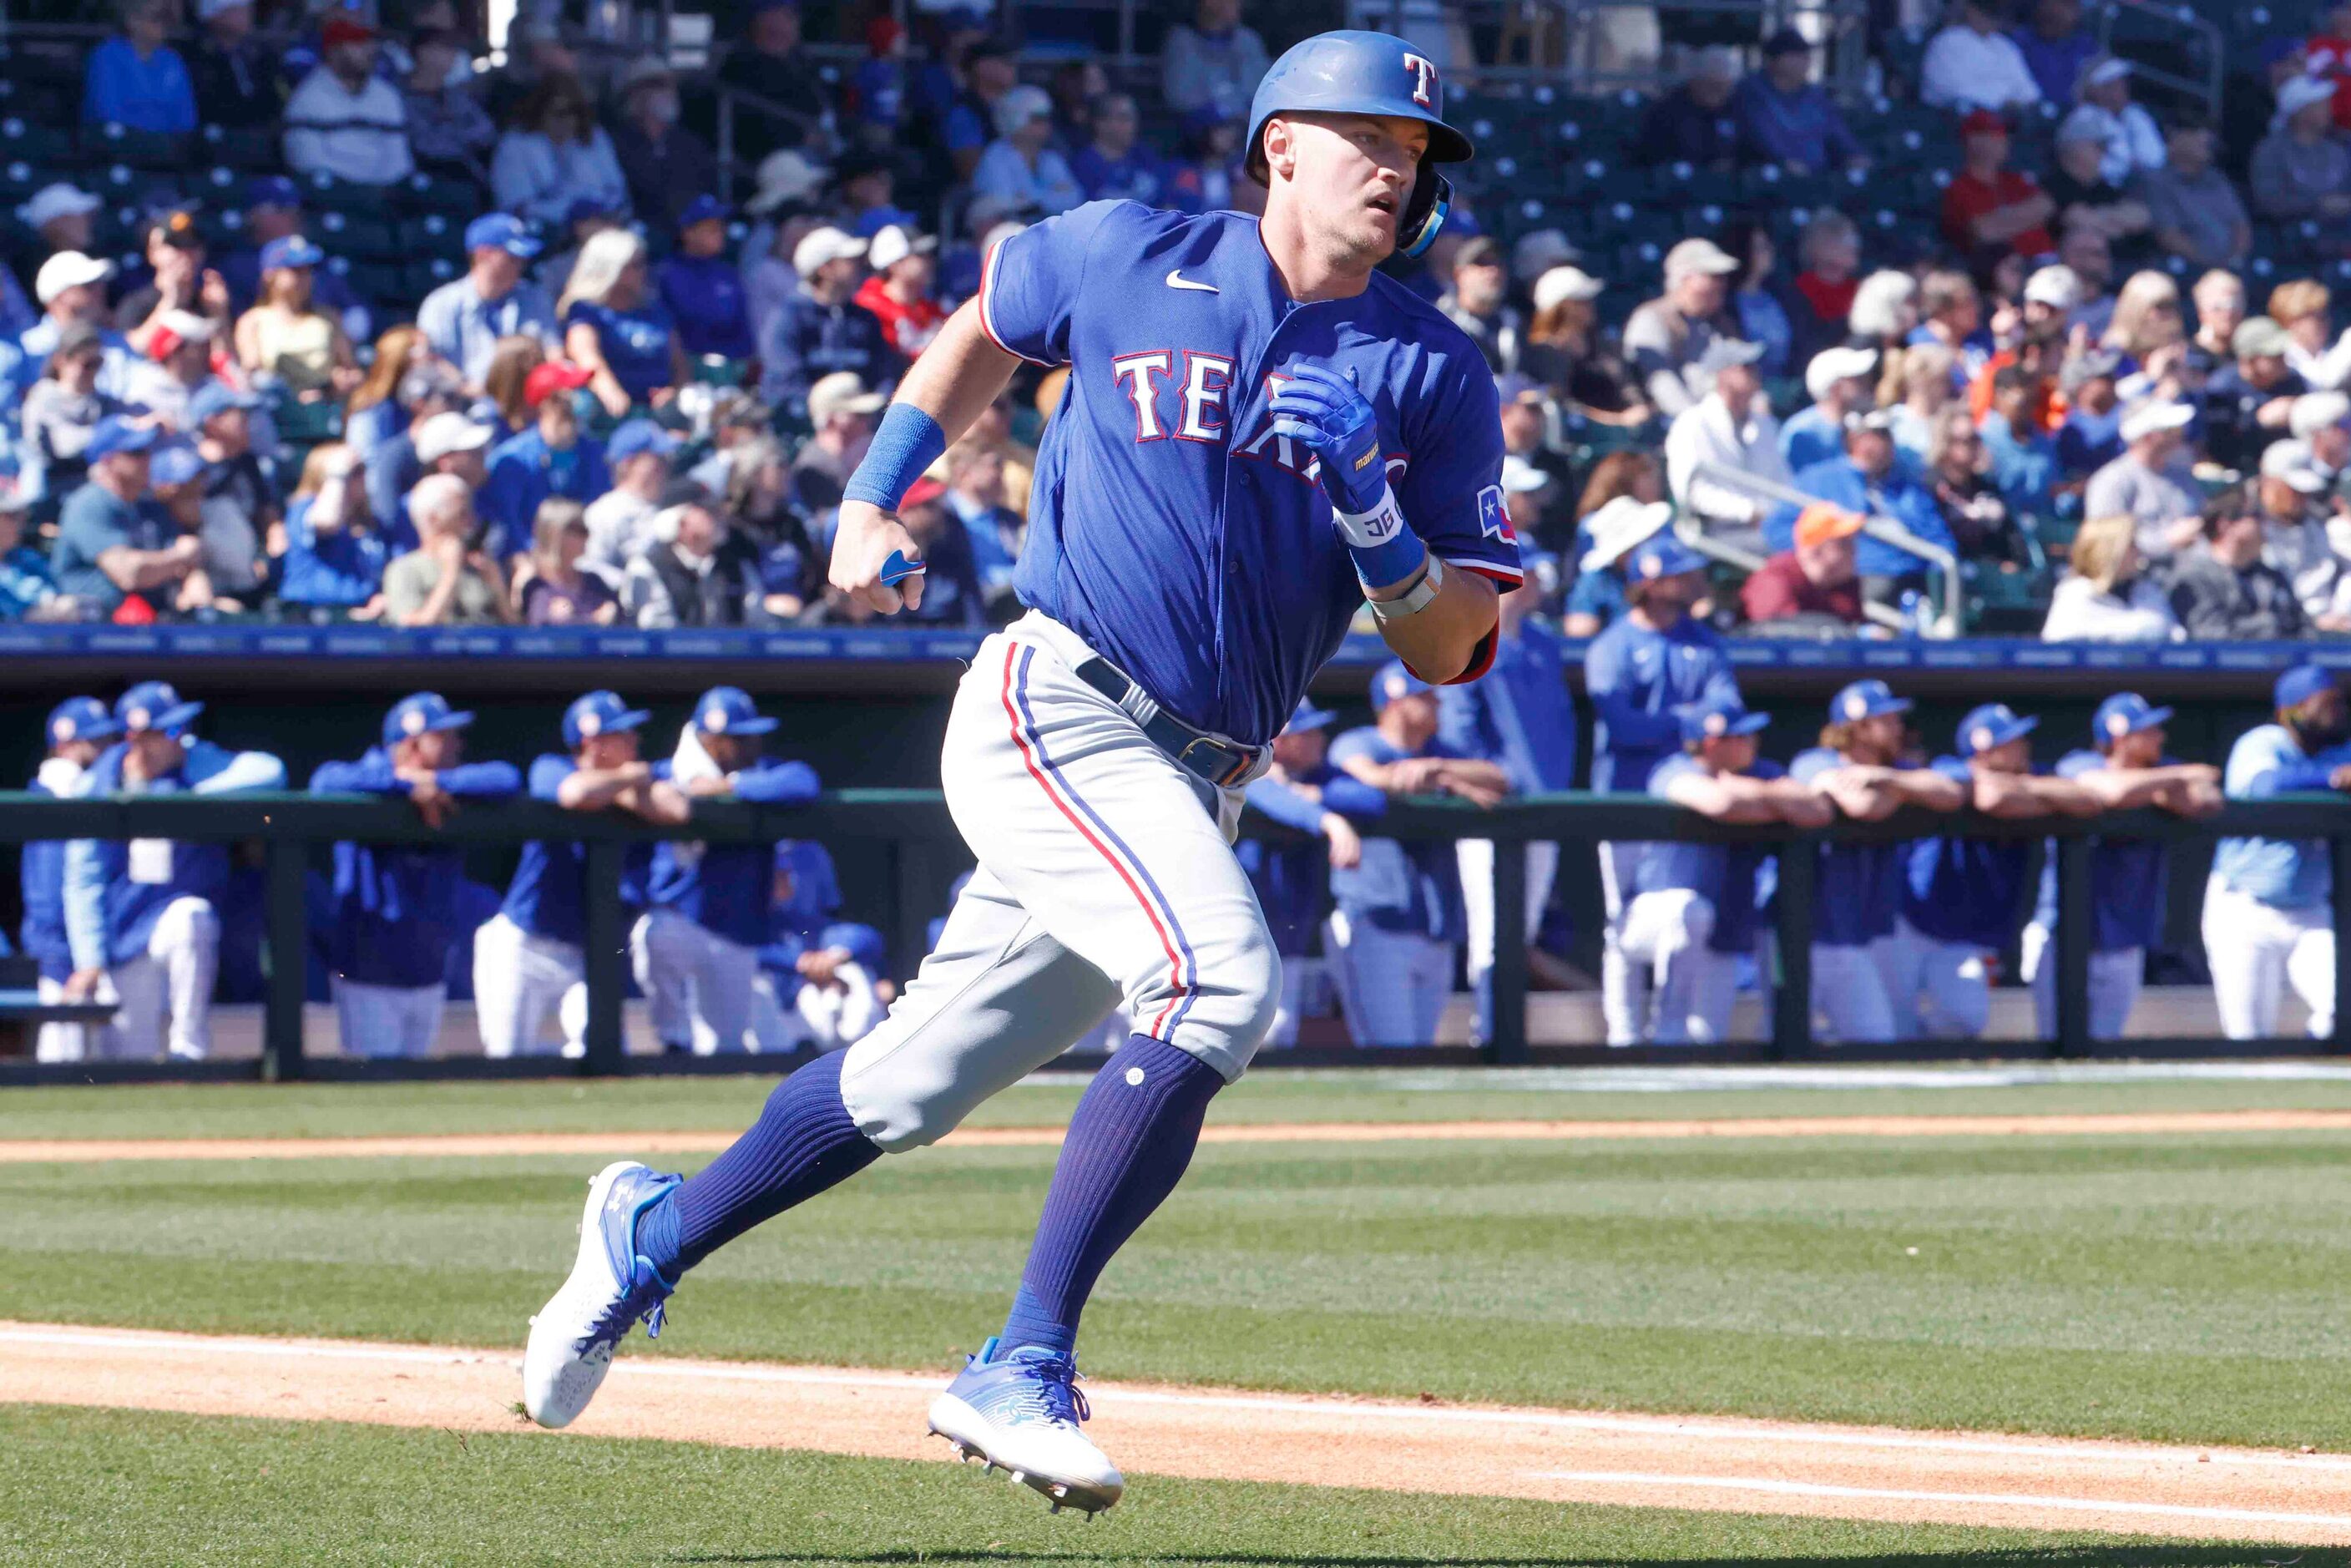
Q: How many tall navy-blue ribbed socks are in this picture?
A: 2